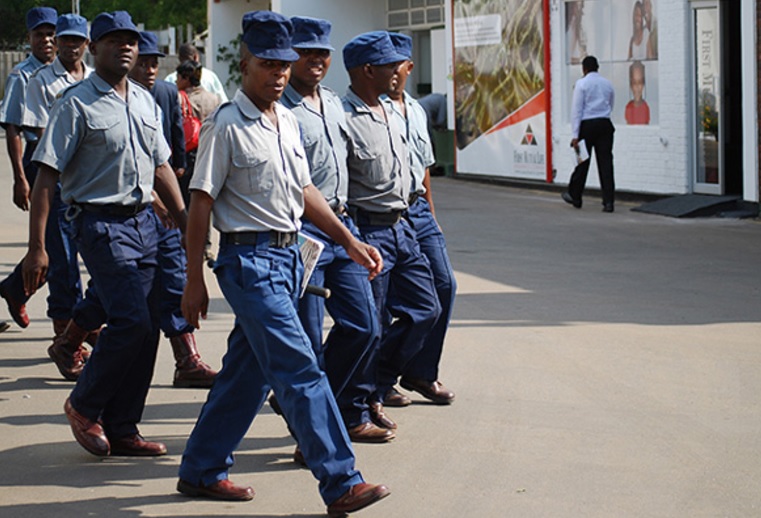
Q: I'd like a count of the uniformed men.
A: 8